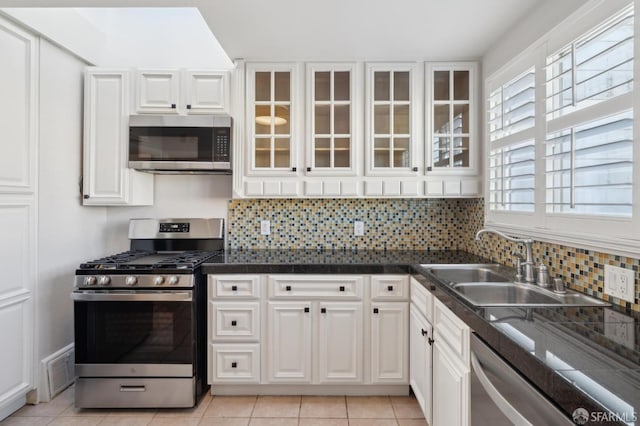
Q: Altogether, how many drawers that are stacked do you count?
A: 3